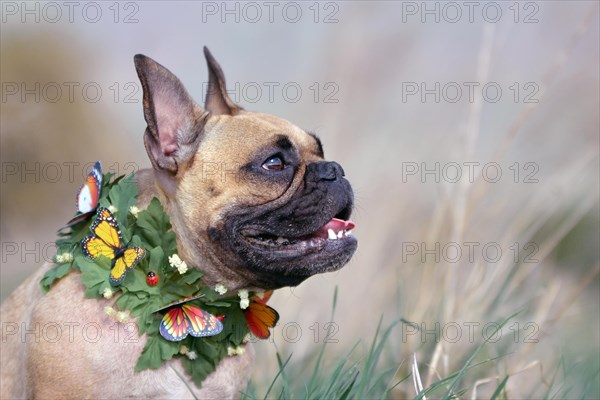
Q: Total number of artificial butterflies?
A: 4